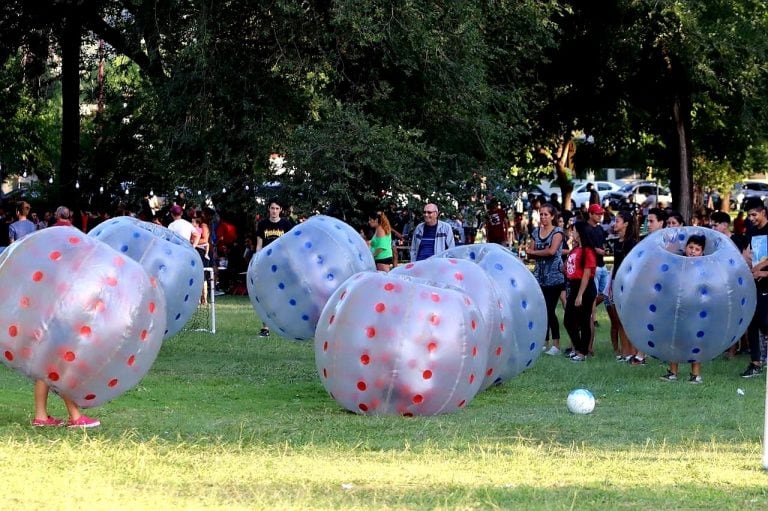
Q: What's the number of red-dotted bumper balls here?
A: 3